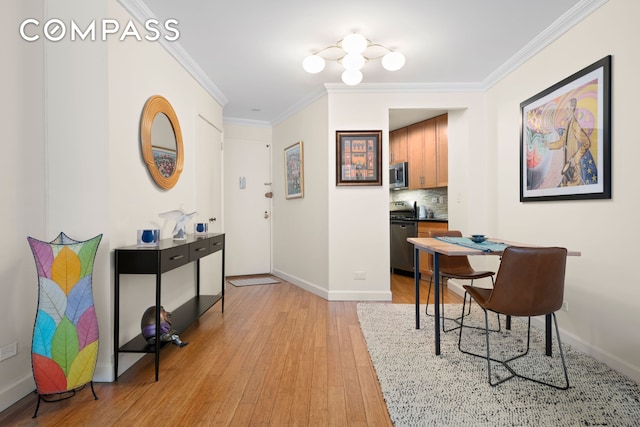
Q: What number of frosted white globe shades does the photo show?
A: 5